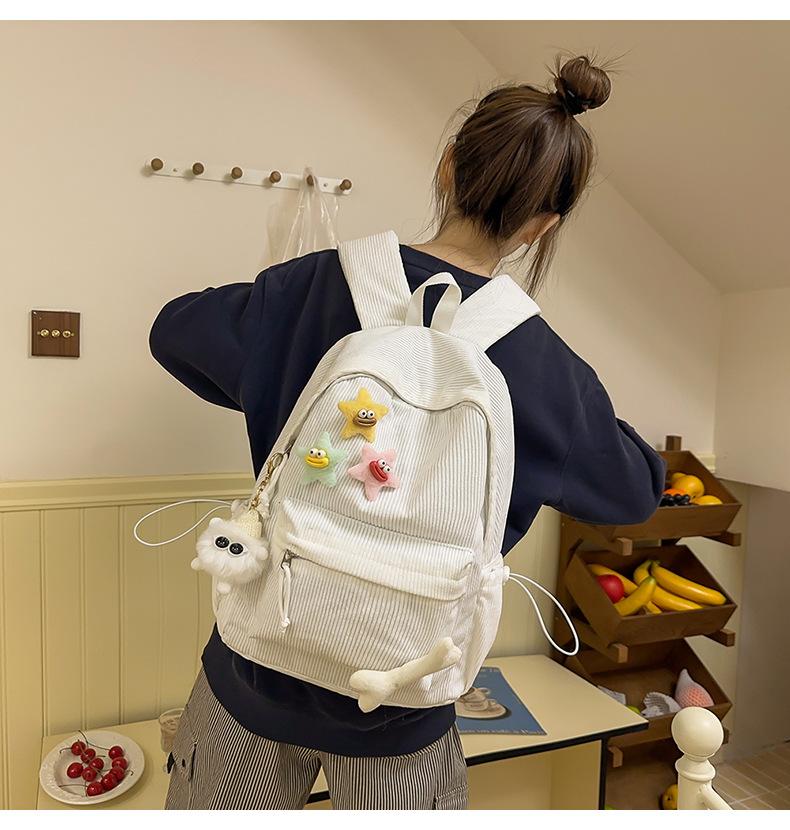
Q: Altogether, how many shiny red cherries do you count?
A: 10